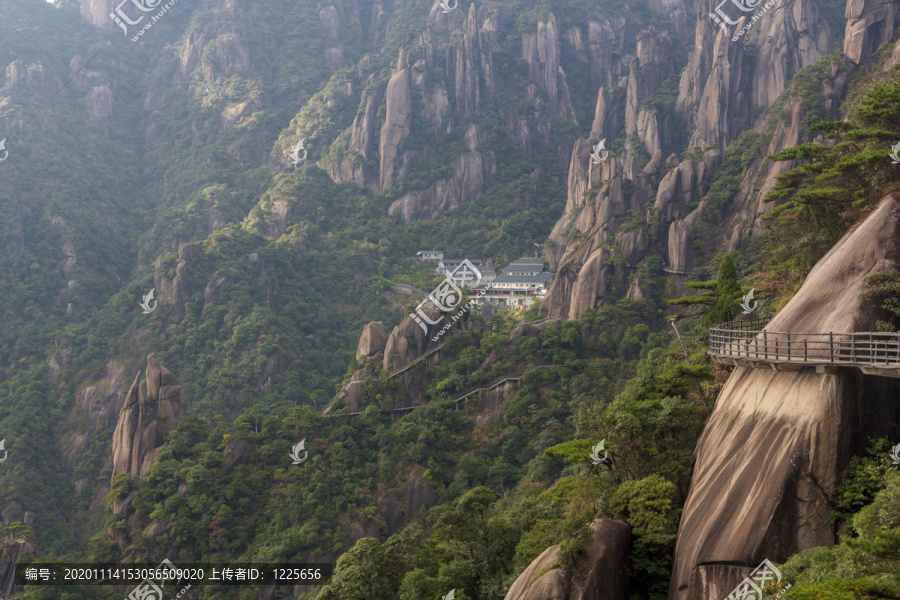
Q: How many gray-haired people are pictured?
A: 0